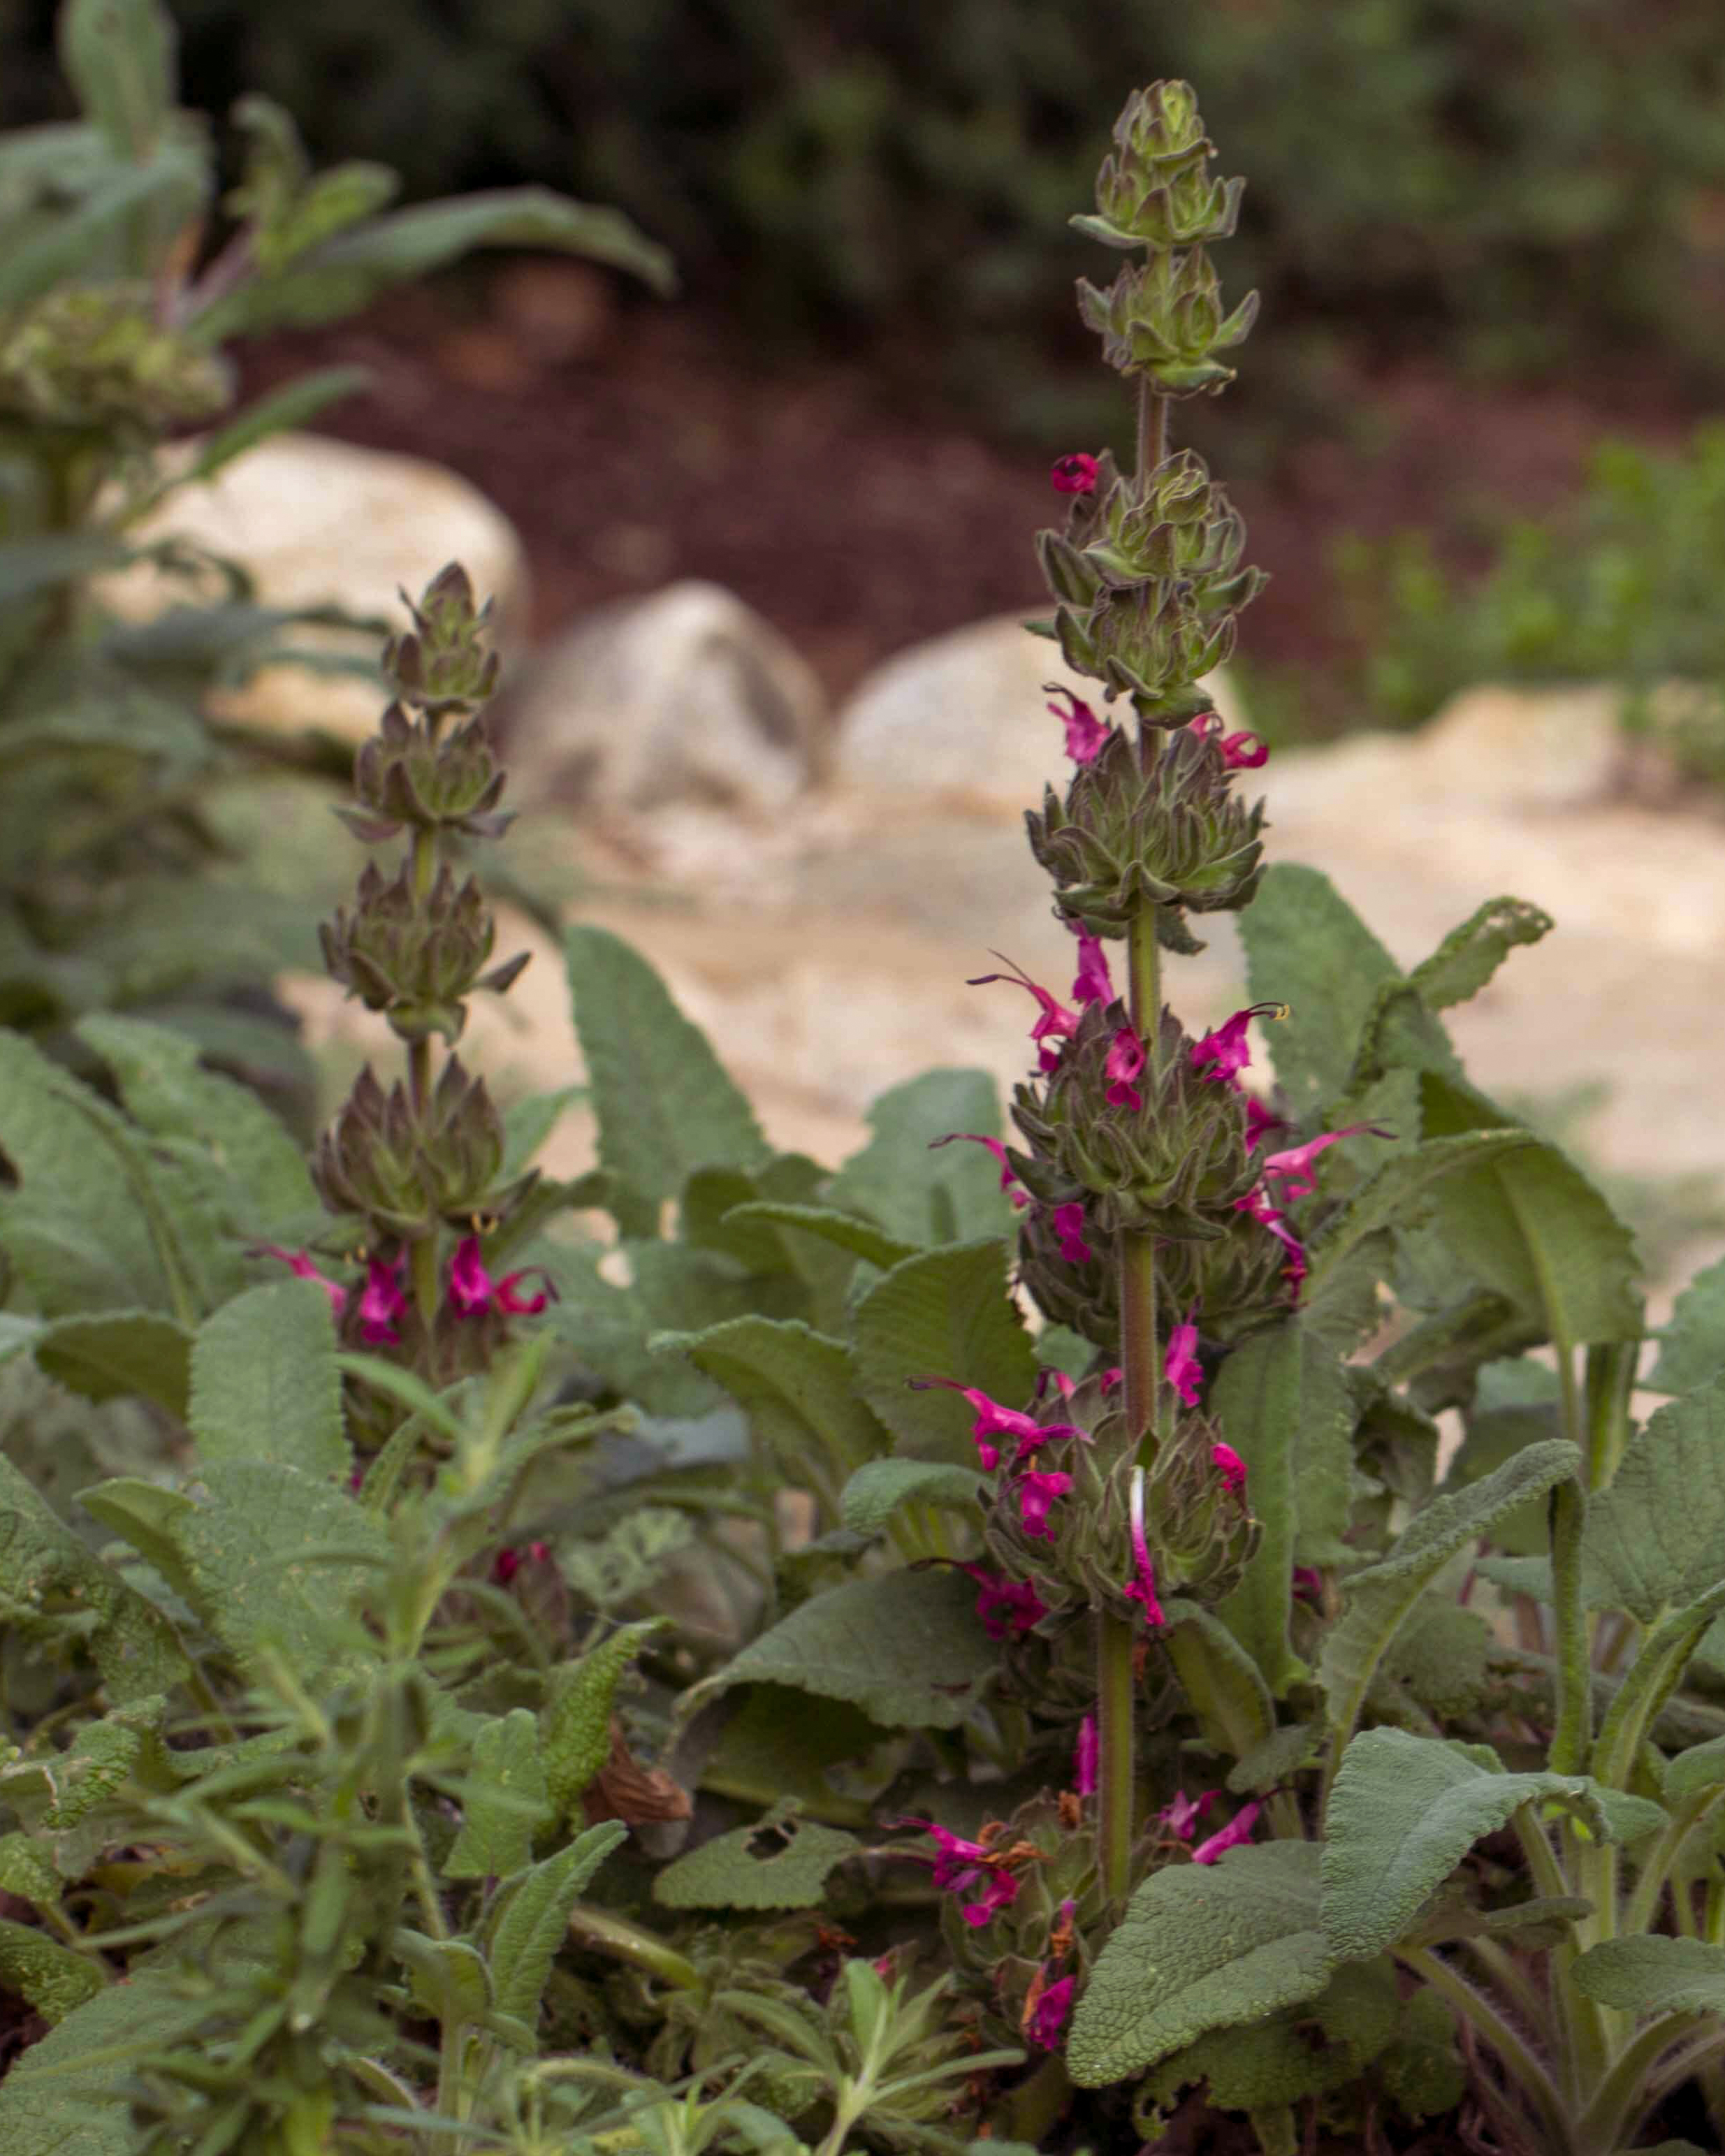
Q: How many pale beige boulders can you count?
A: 3